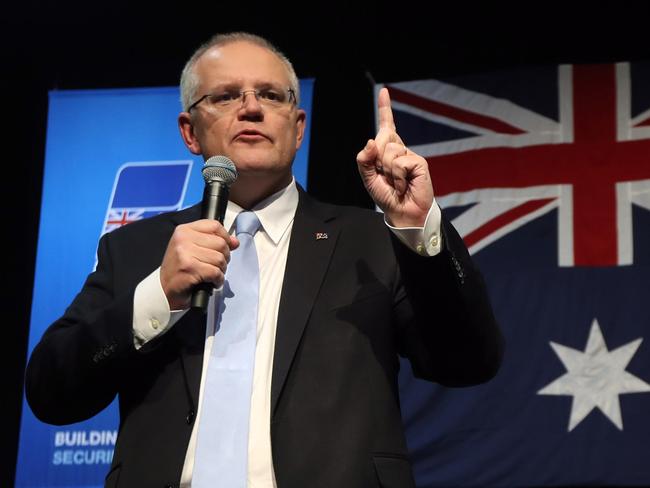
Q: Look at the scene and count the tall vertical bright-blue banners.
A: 1